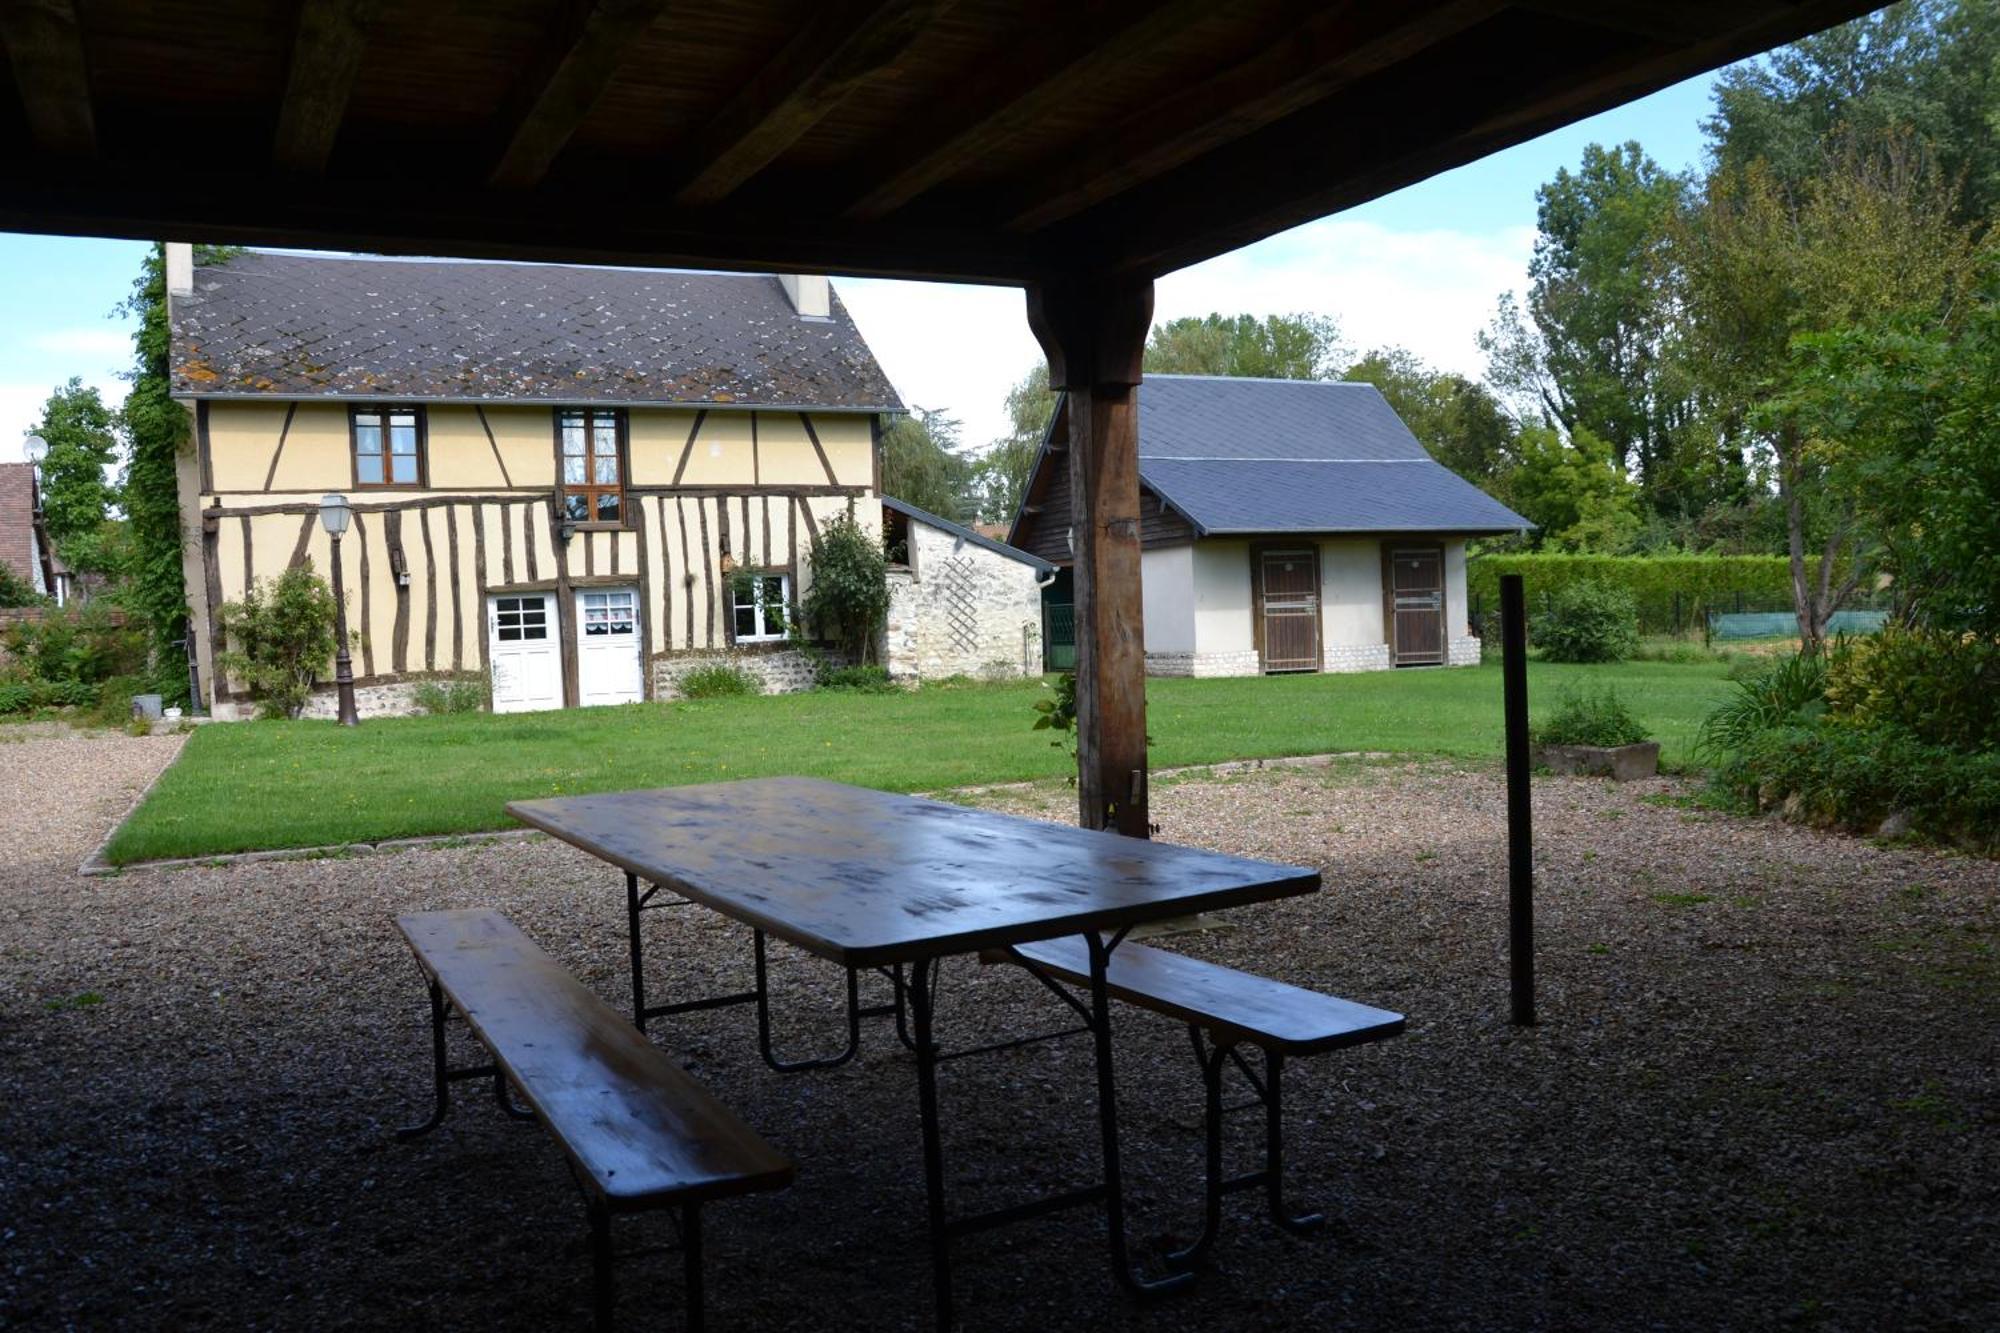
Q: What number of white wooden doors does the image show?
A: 2